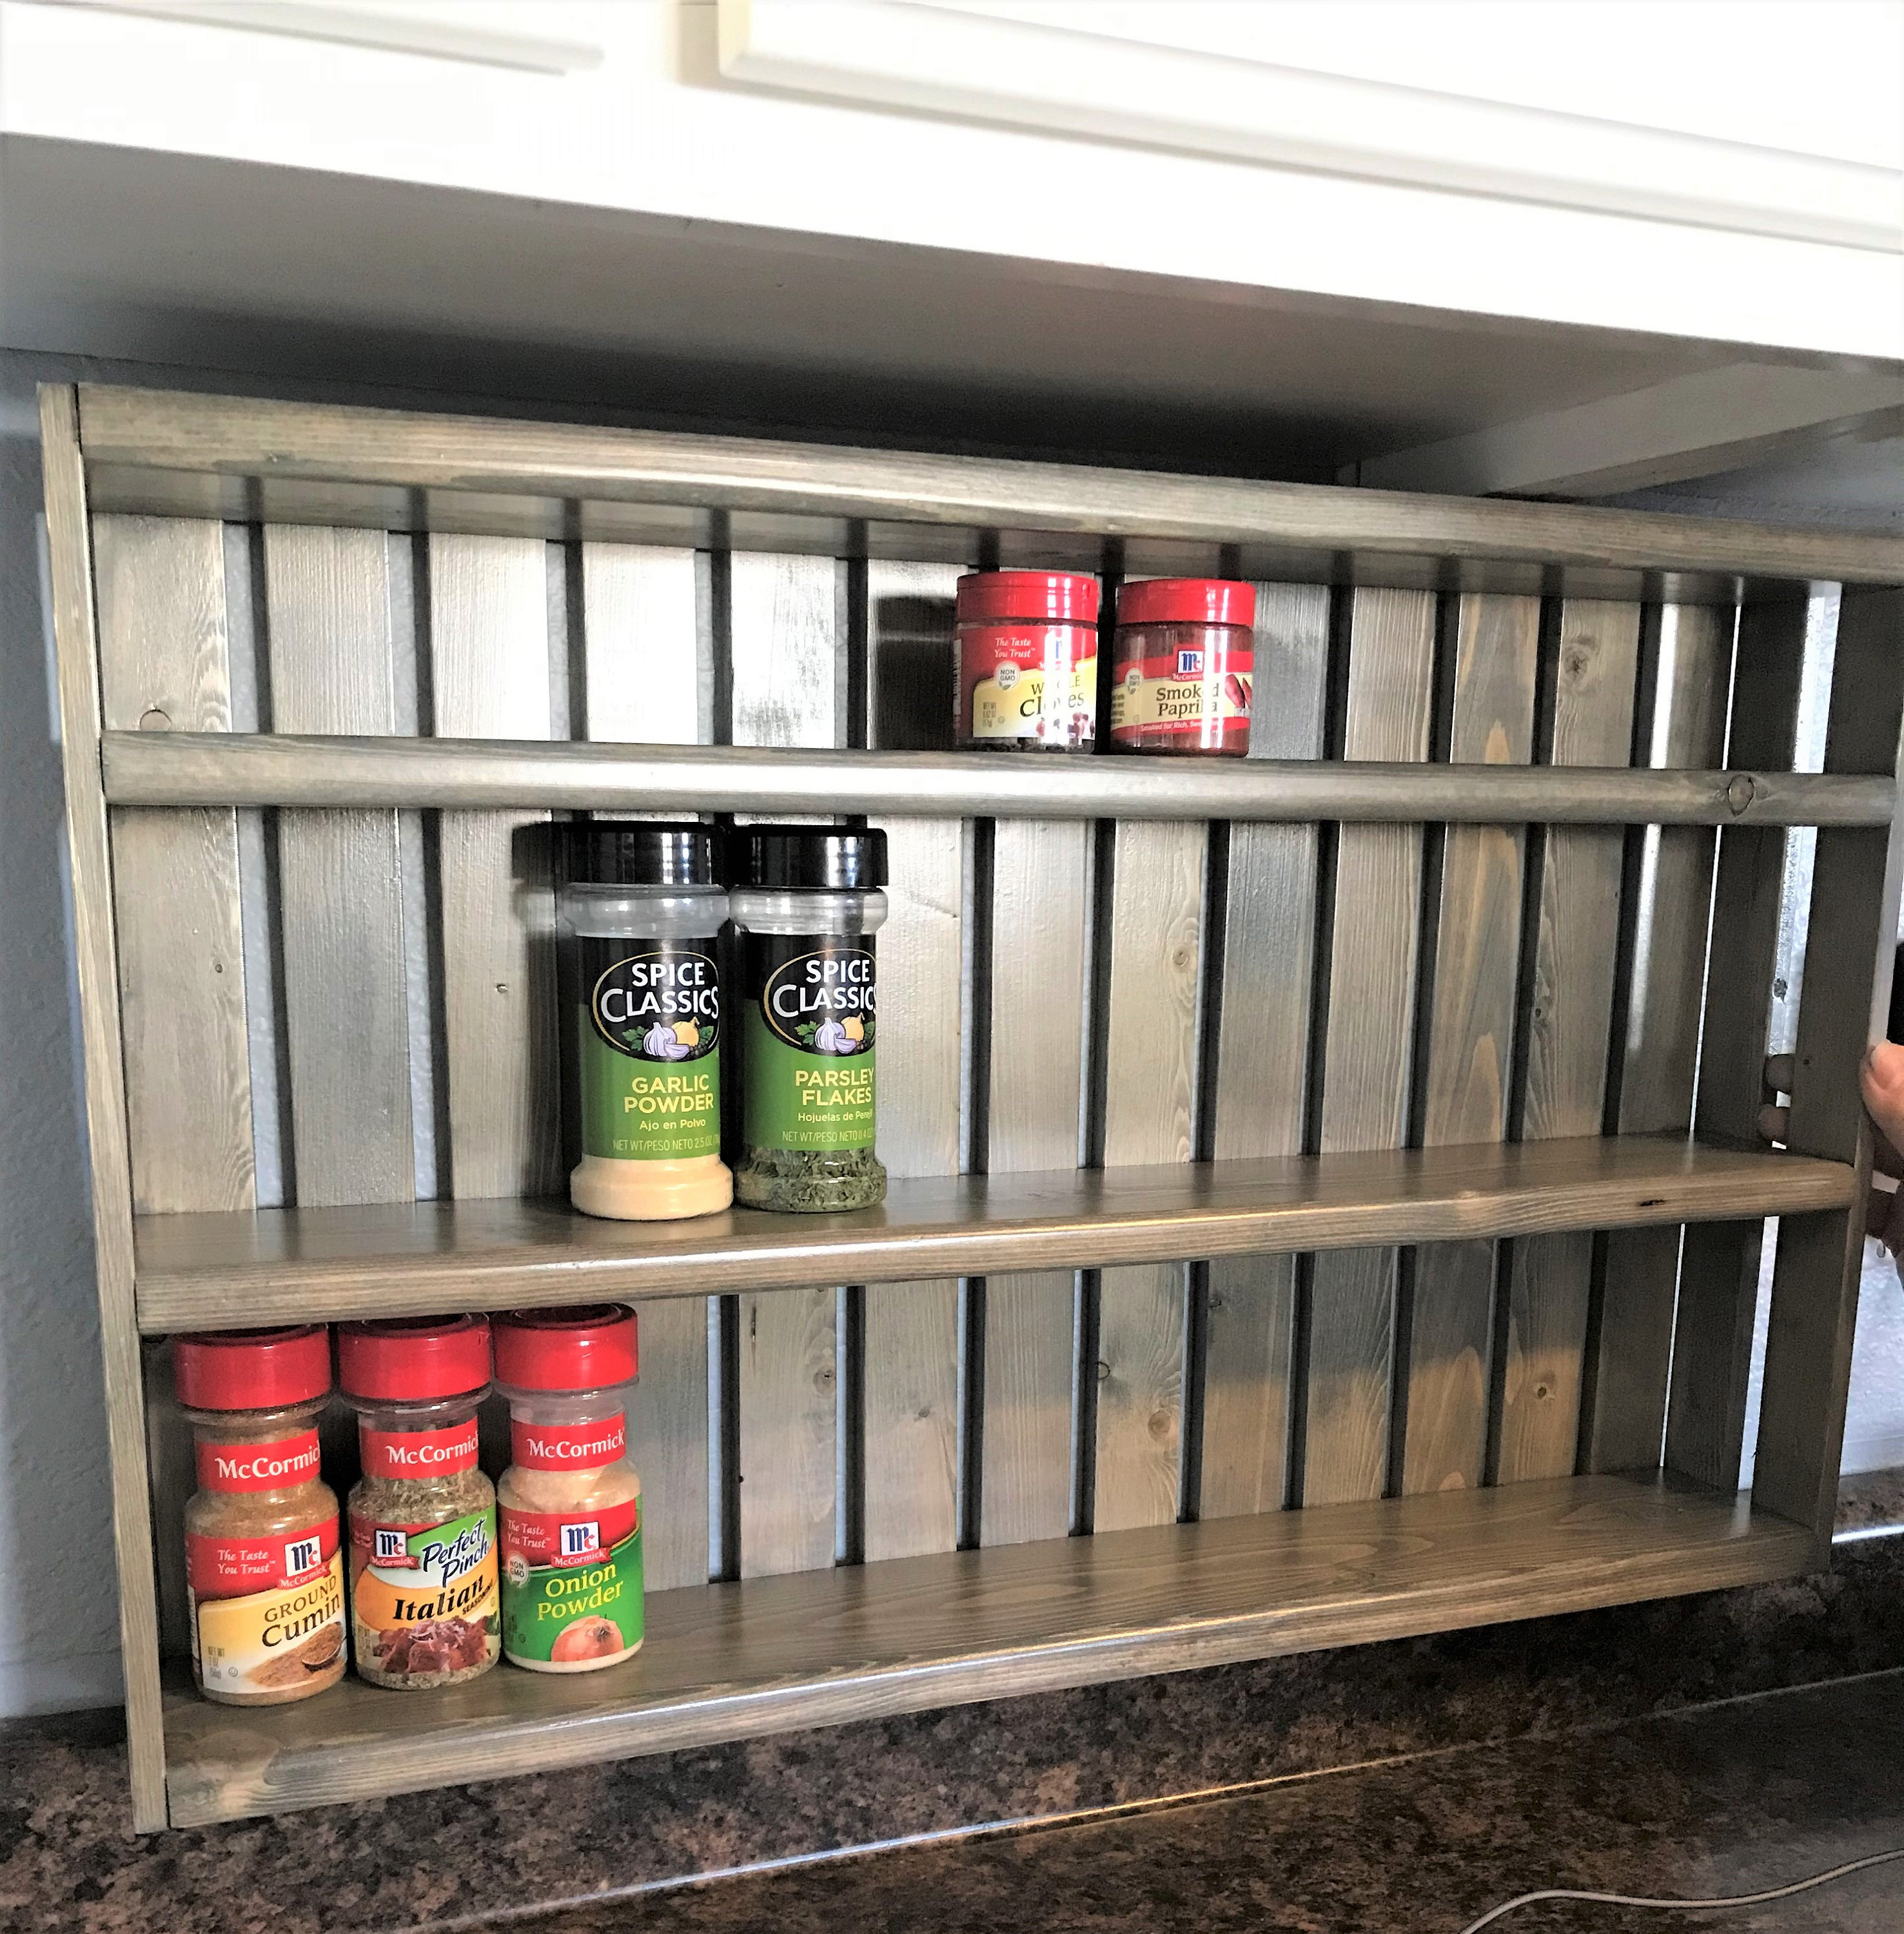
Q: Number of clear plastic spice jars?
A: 7